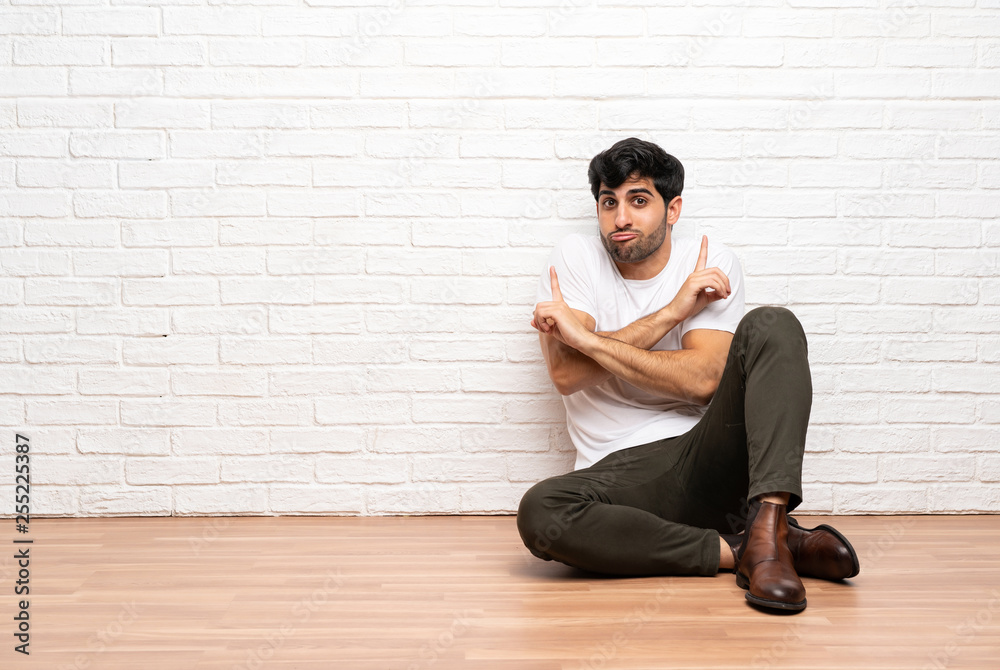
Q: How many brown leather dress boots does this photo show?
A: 2